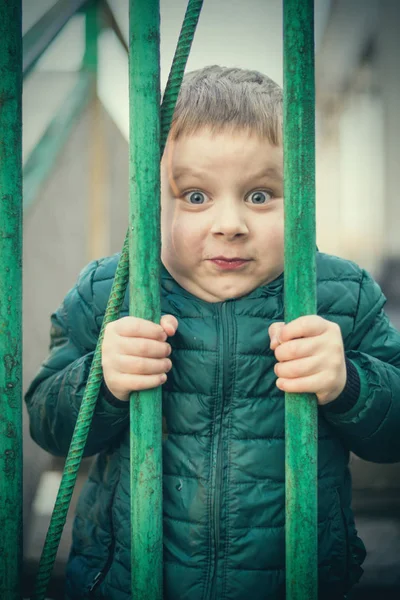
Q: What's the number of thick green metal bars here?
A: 3